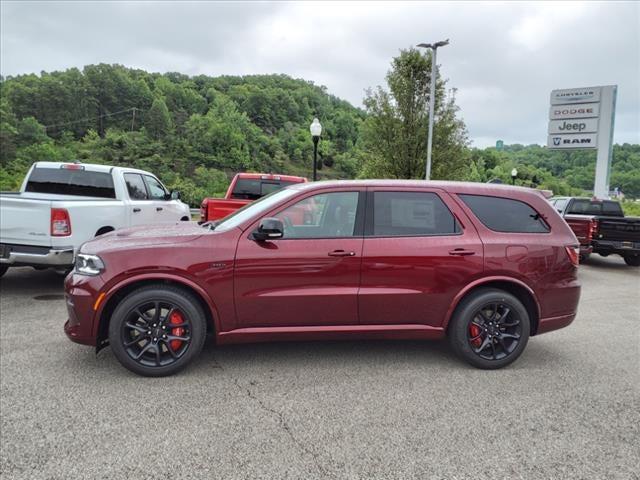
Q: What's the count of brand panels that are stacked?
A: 4